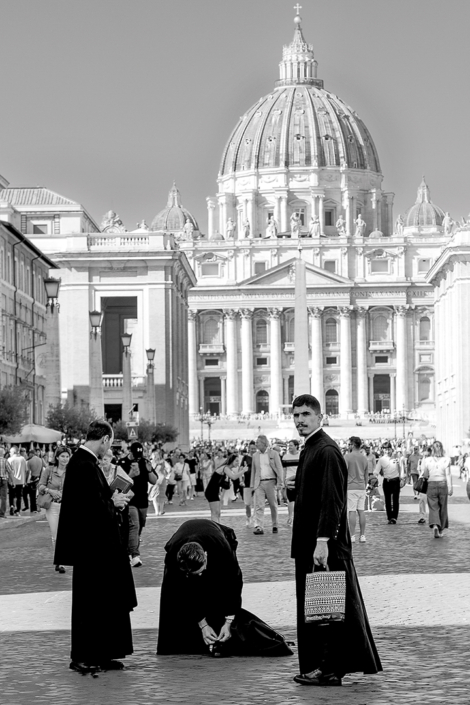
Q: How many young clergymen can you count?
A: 3